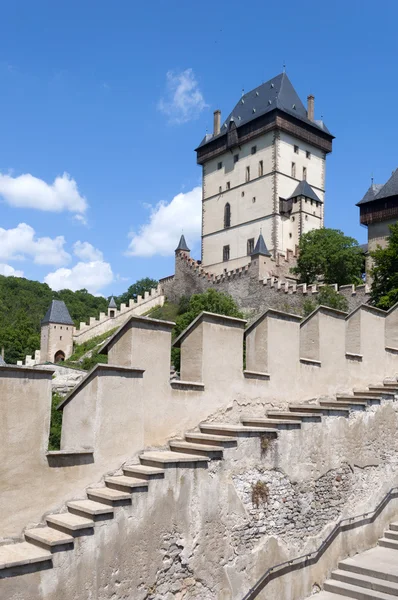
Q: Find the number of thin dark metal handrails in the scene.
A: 1